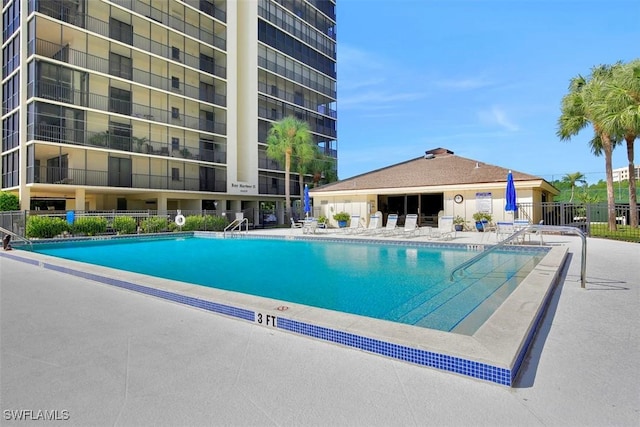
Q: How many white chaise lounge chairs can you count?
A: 5